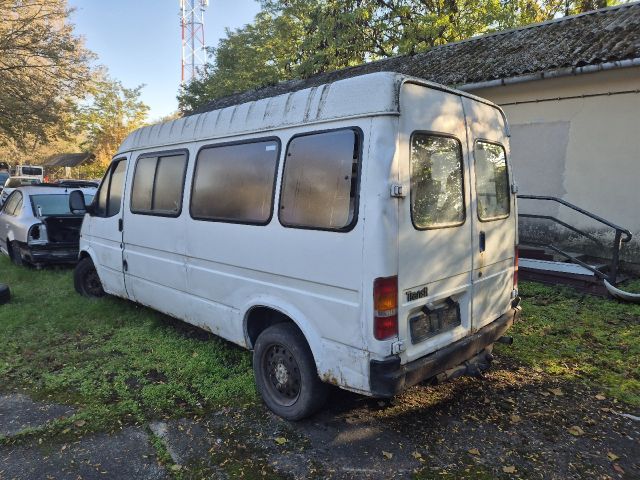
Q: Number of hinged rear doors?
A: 2